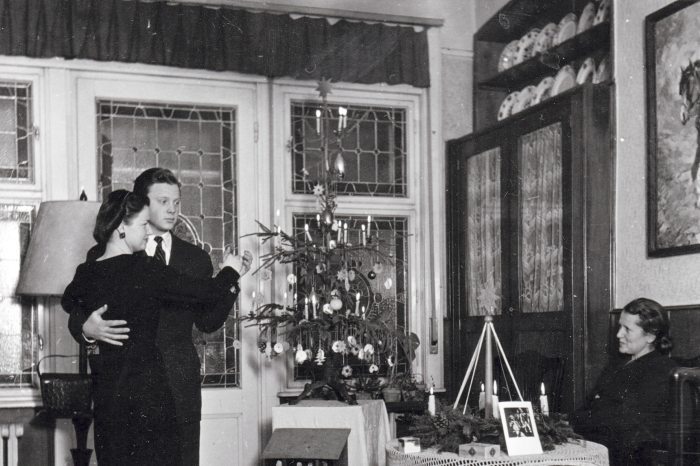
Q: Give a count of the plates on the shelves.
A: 12